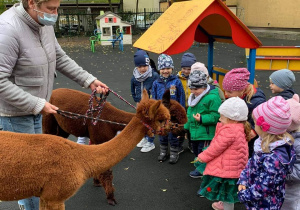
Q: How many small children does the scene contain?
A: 10